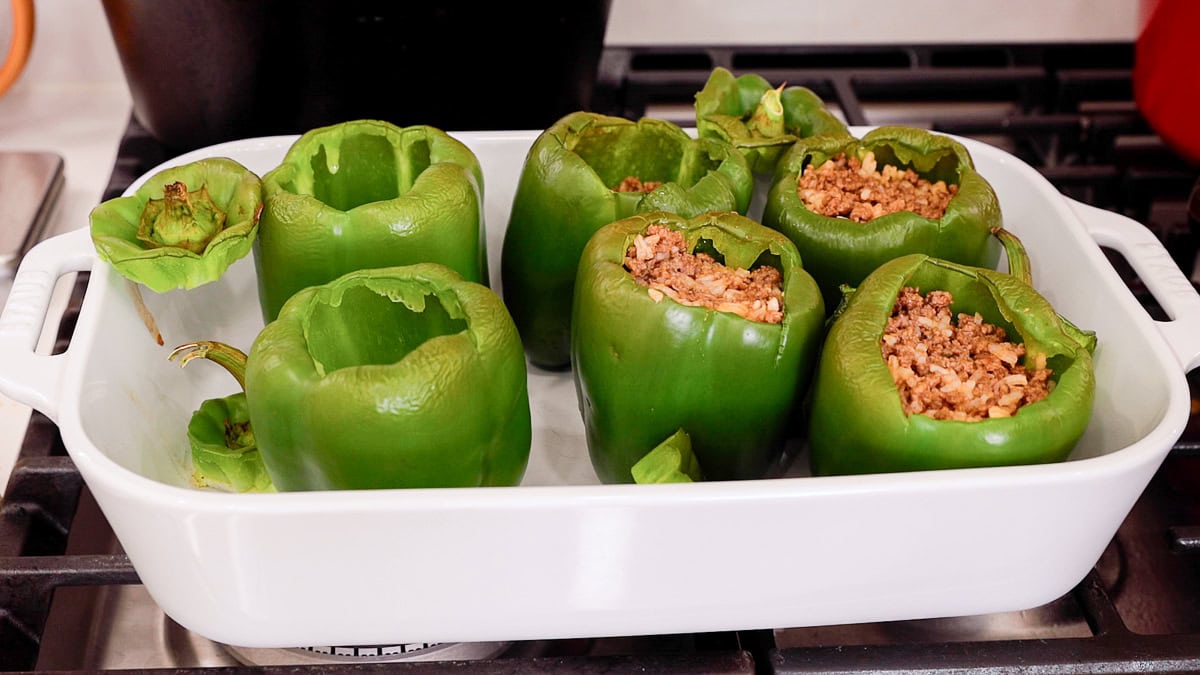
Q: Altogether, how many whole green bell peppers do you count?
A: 6